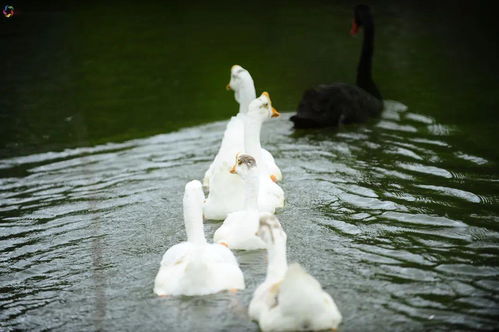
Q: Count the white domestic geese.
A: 5